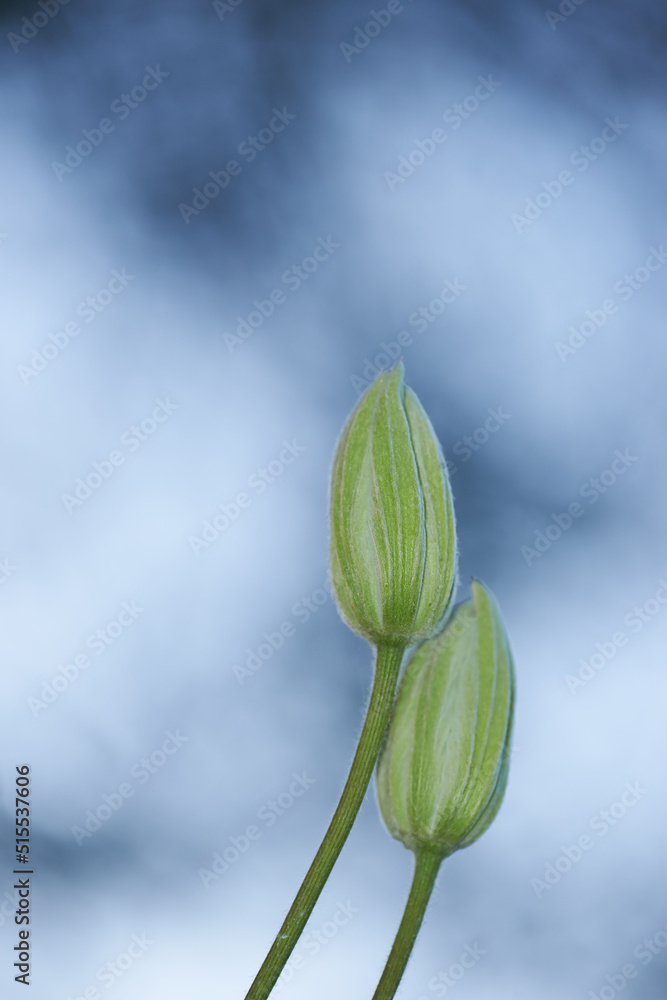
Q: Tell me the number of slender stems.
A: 2